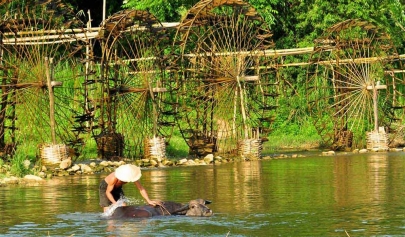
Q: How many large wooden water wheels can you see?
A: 4